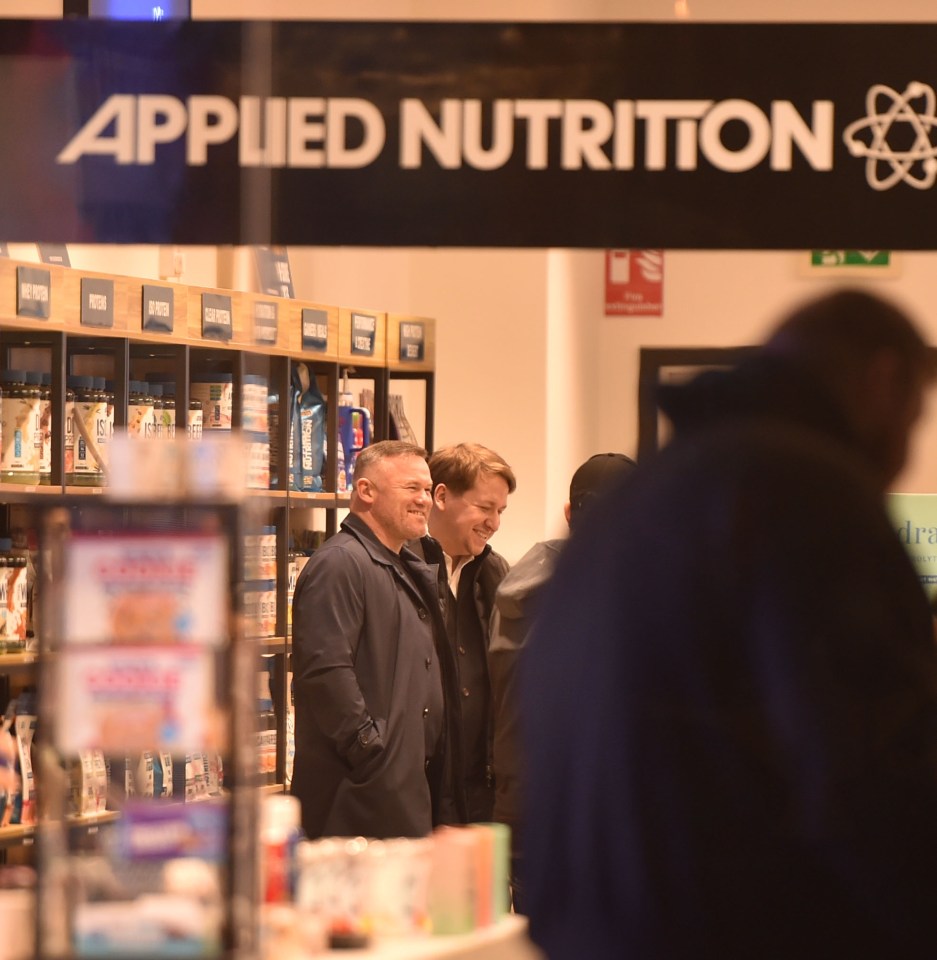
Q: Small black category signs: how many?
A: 8